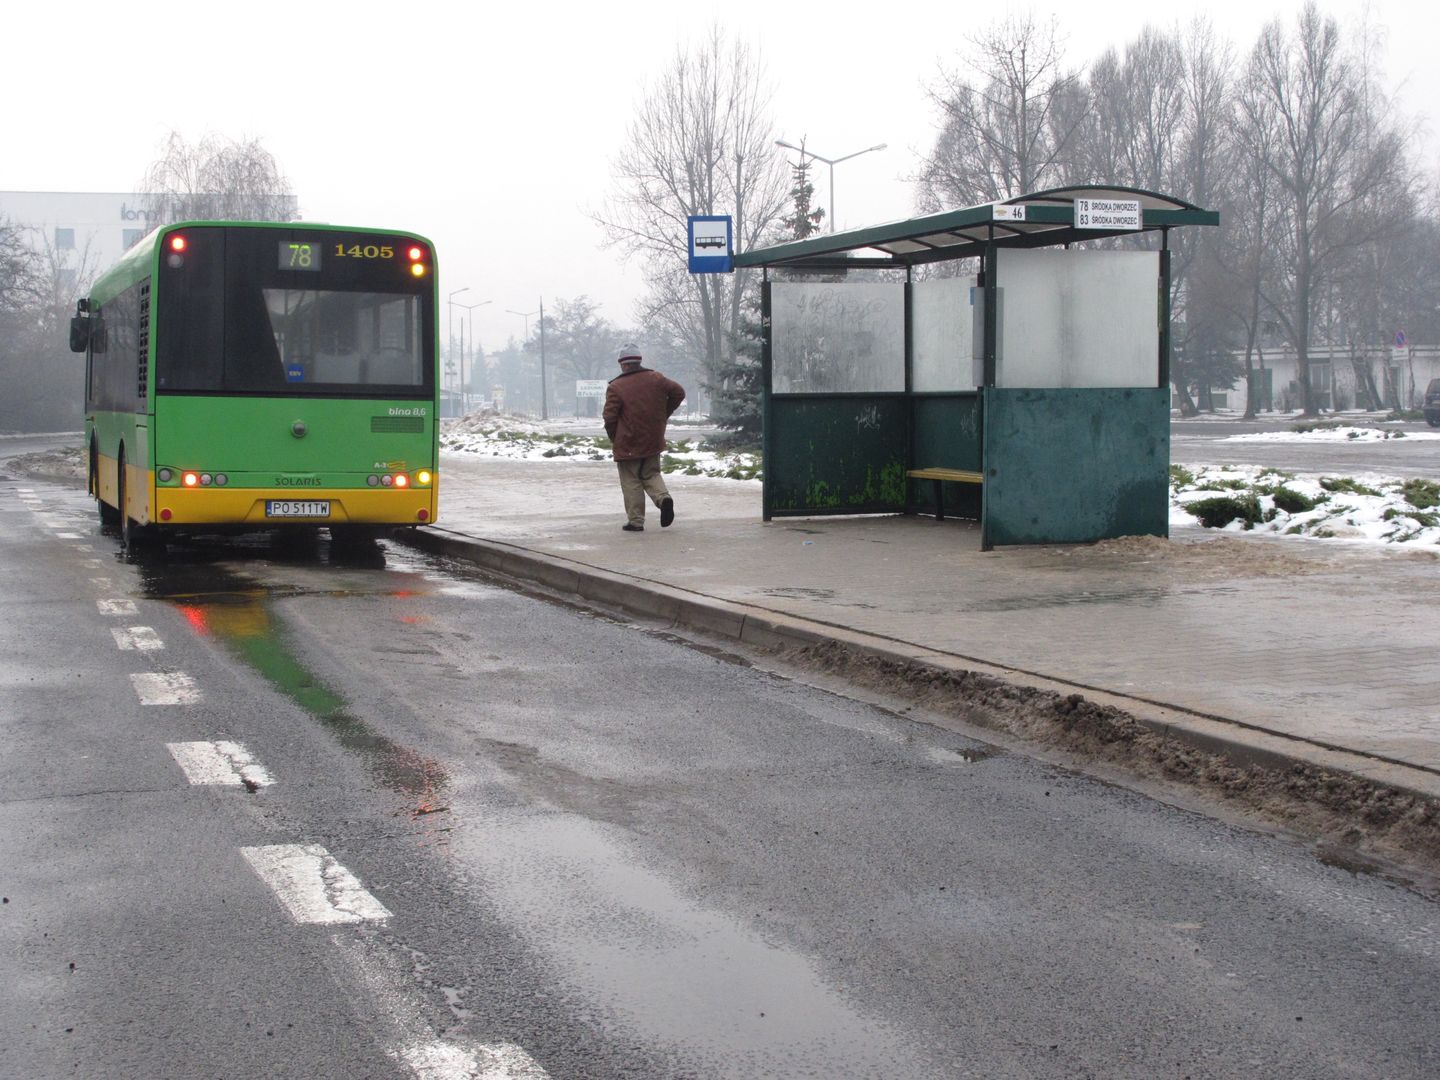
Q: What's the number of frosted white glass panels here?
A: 3